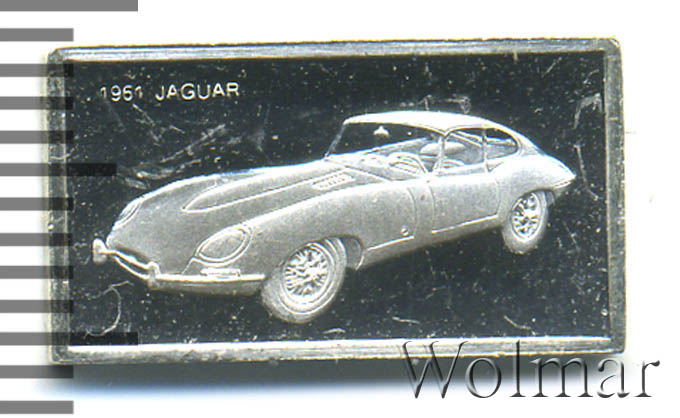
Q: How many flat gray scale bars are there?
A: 13